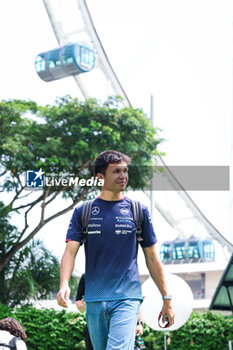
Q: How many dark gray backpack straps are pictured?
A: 2